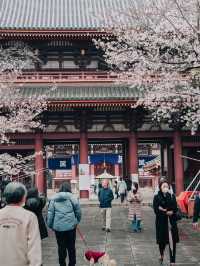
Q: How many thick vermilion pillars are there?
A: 4